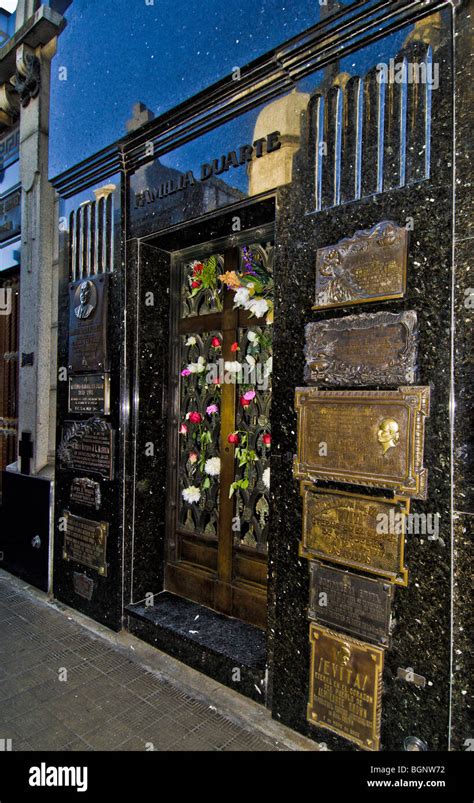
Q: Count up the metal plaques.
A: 12